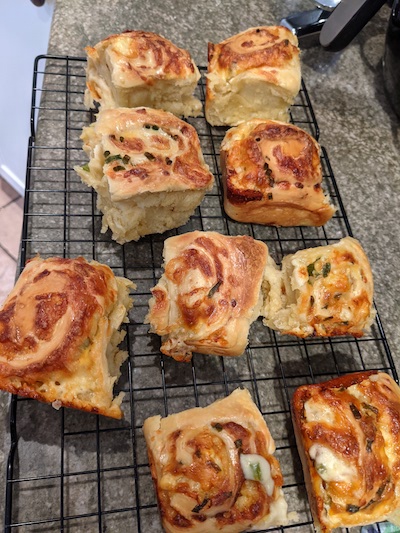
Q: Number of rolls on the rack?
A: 9